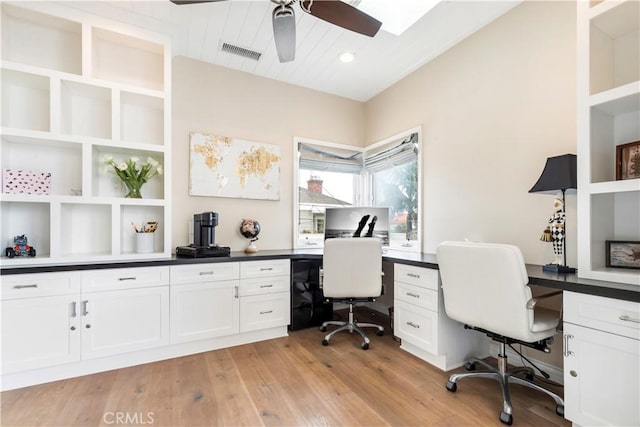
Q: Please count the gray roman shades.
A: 2